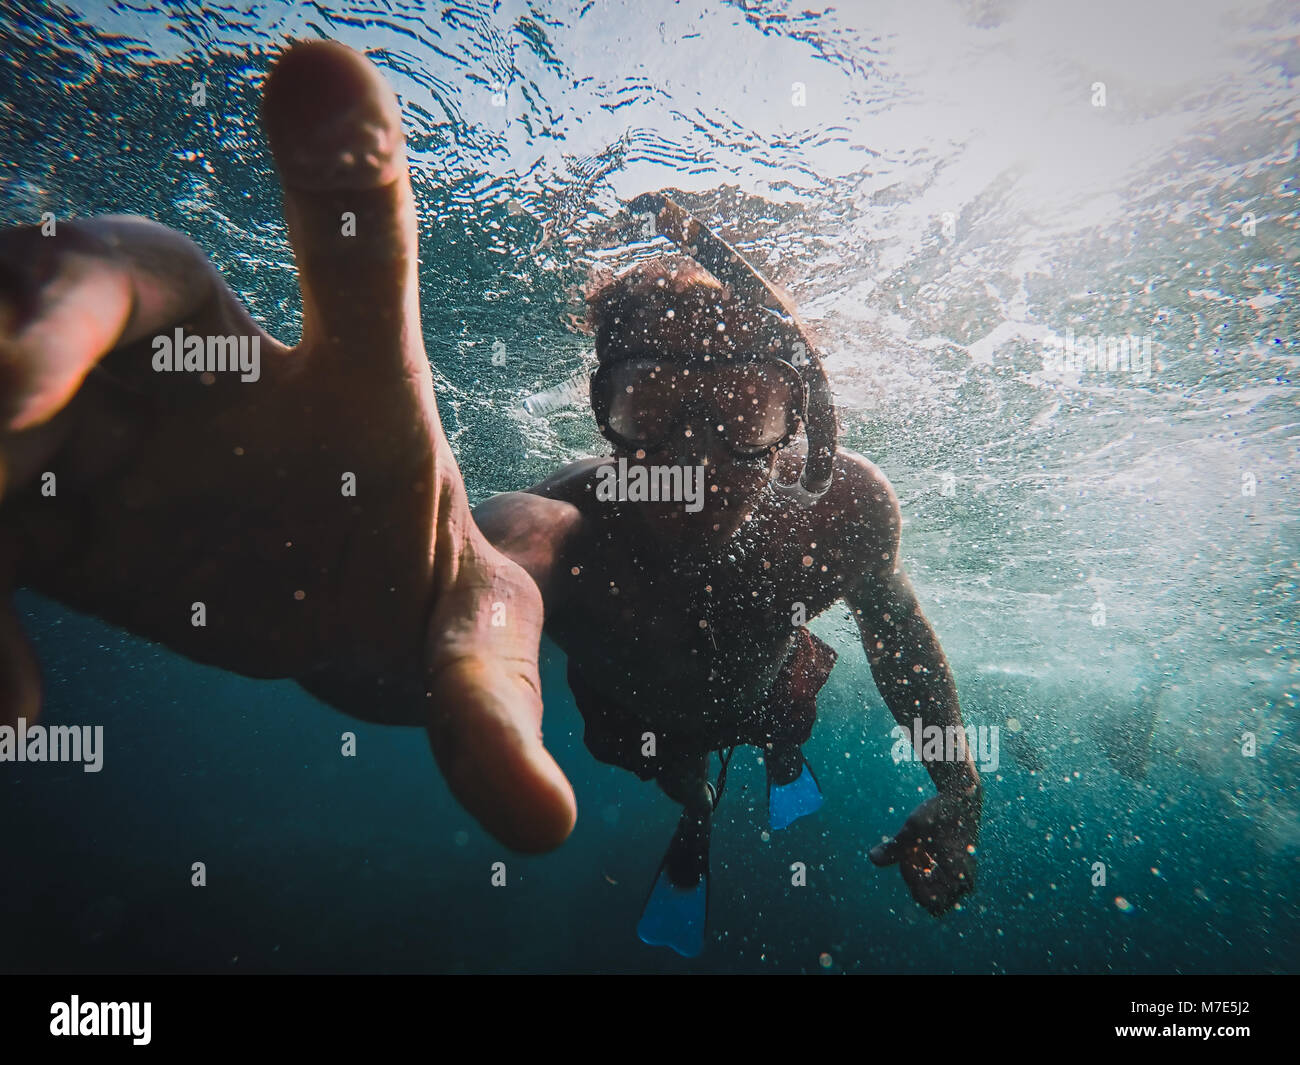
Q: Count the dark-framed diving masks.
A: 1